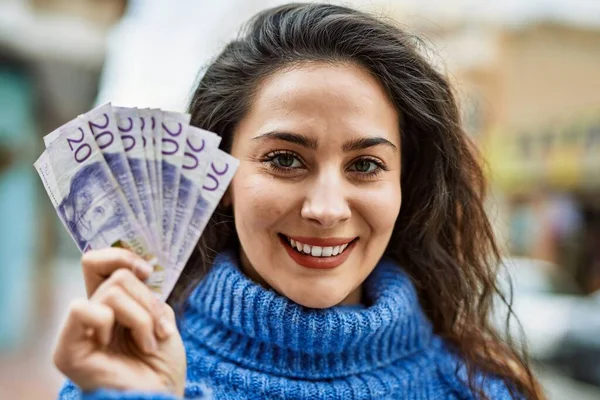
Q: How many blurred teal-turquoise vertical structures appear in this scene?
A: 1